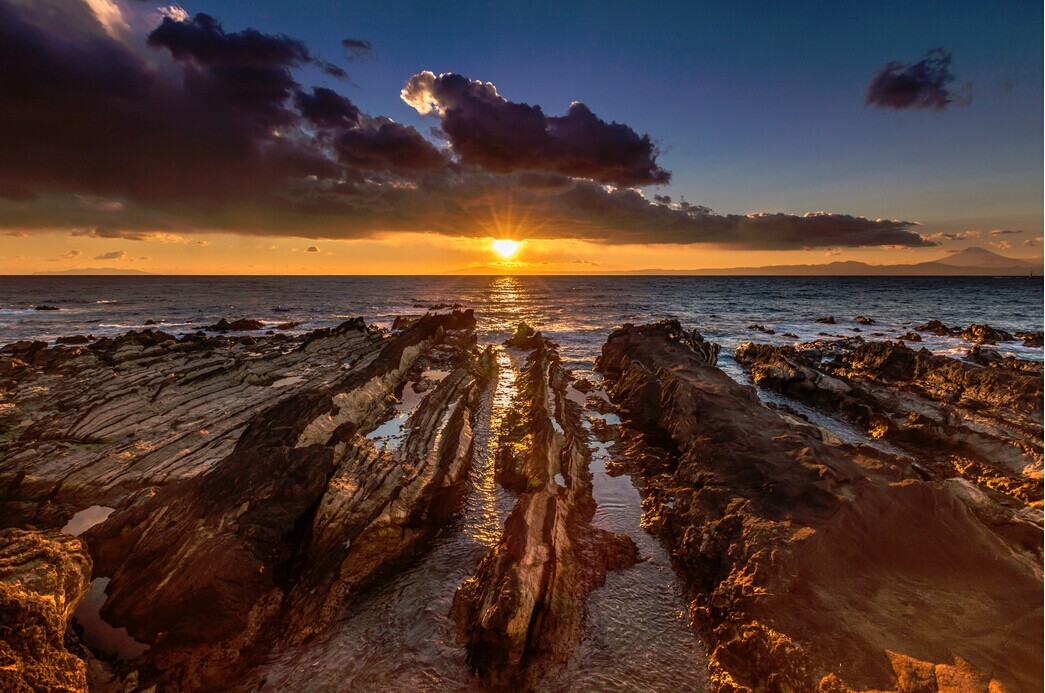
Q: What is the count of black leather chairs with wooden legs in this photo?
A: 0